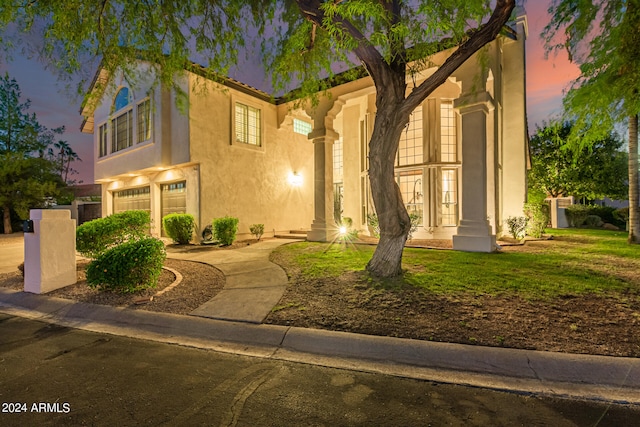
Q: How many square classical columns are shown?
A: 2